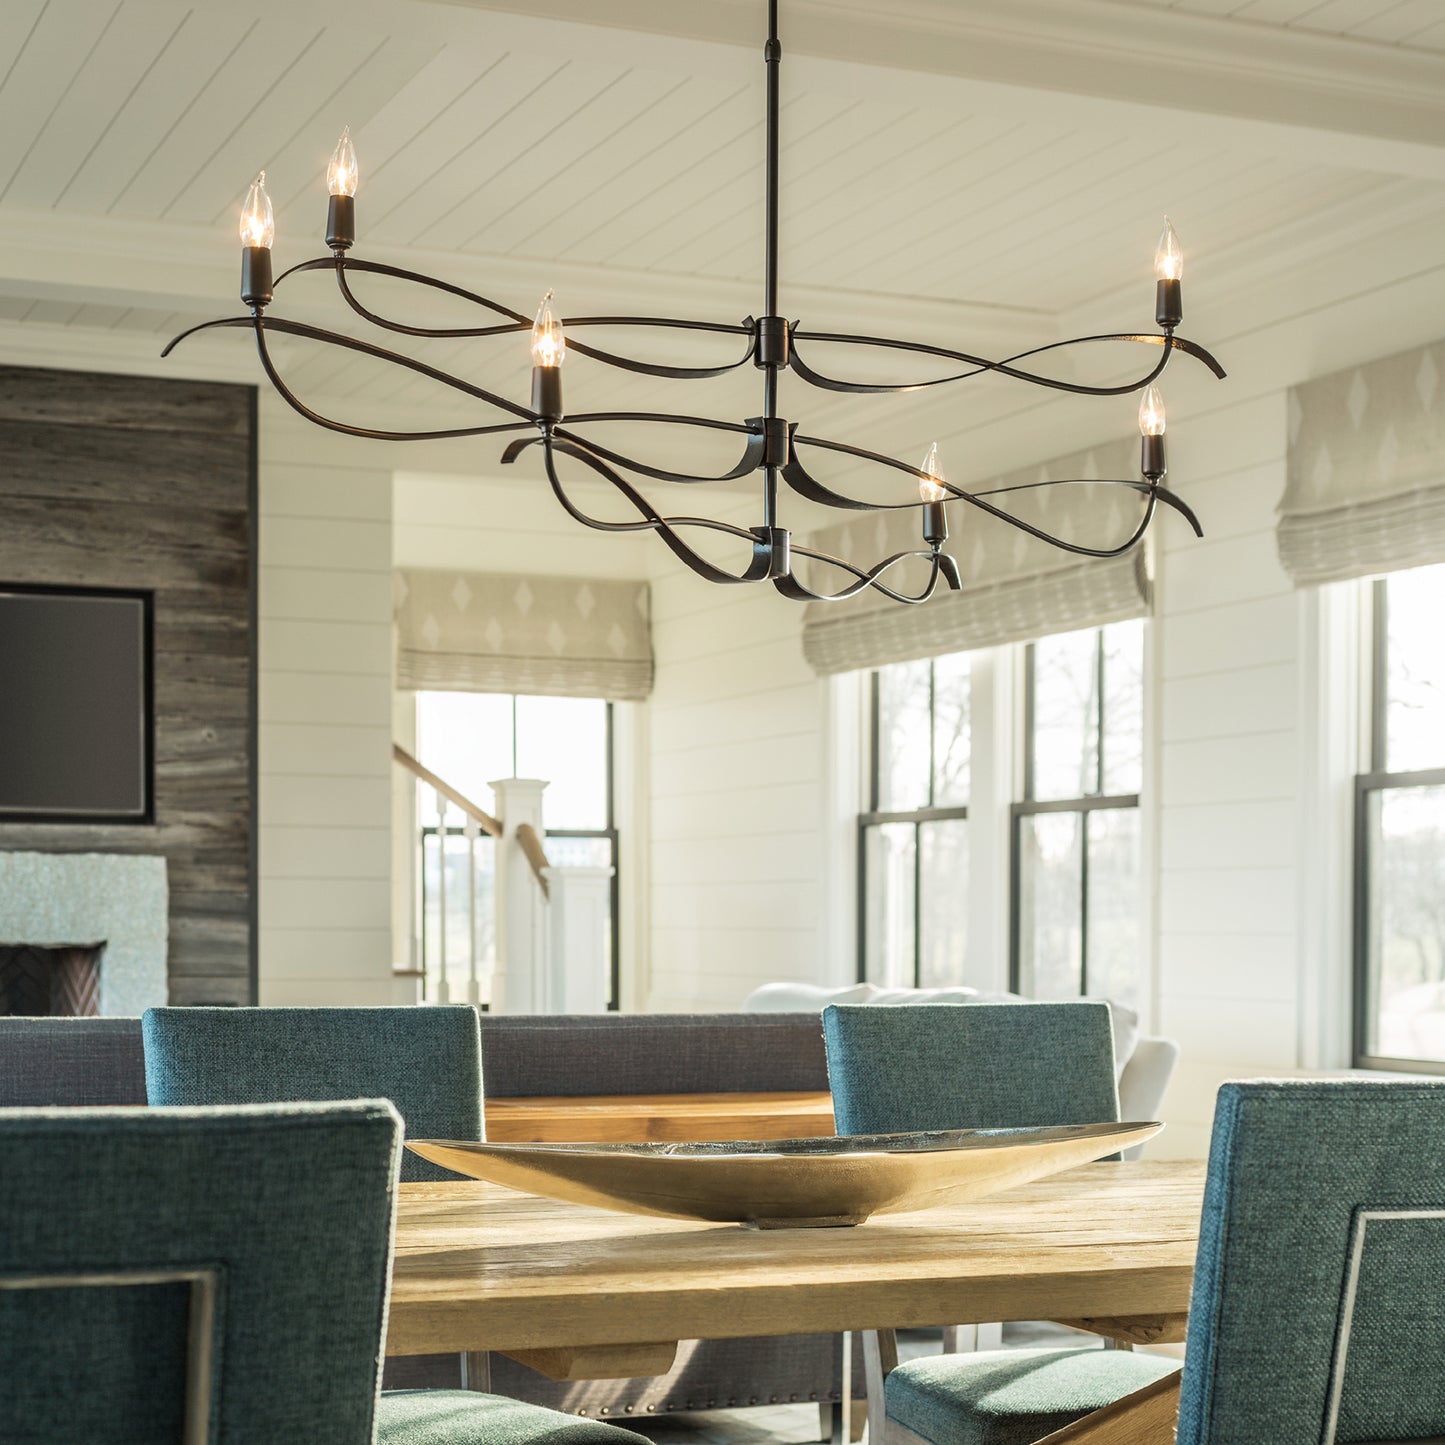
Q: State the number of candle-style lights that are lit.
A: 6